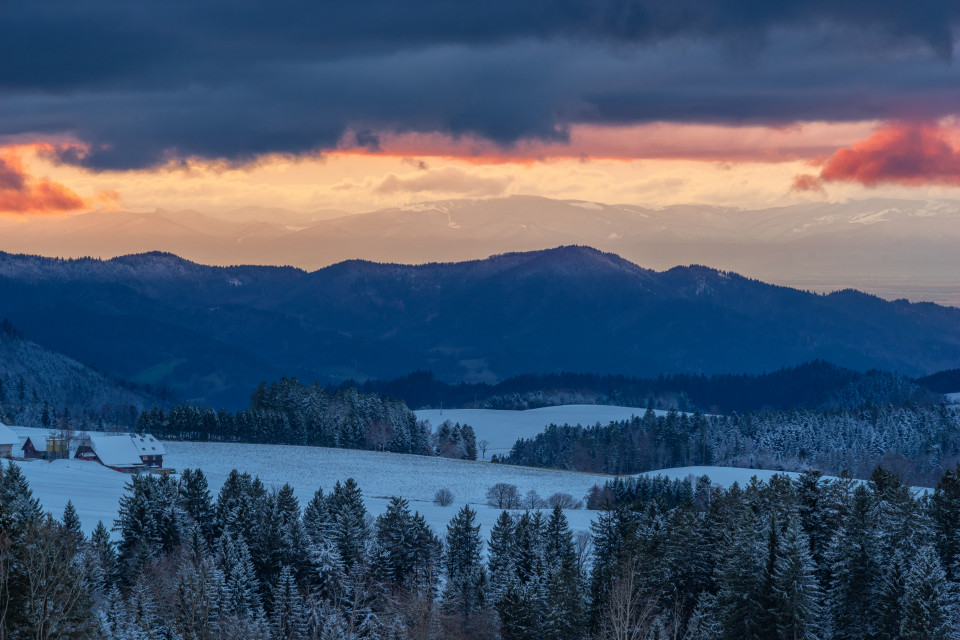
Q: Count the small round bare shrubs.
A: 4